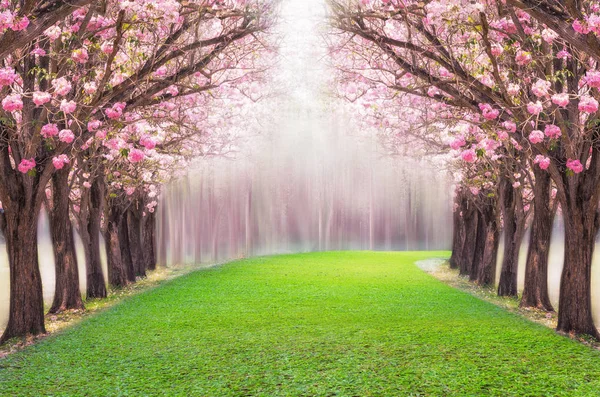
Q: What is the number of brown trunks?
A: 14